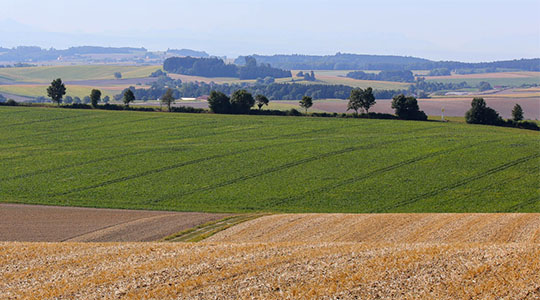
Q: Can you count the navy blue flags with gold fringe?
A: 0